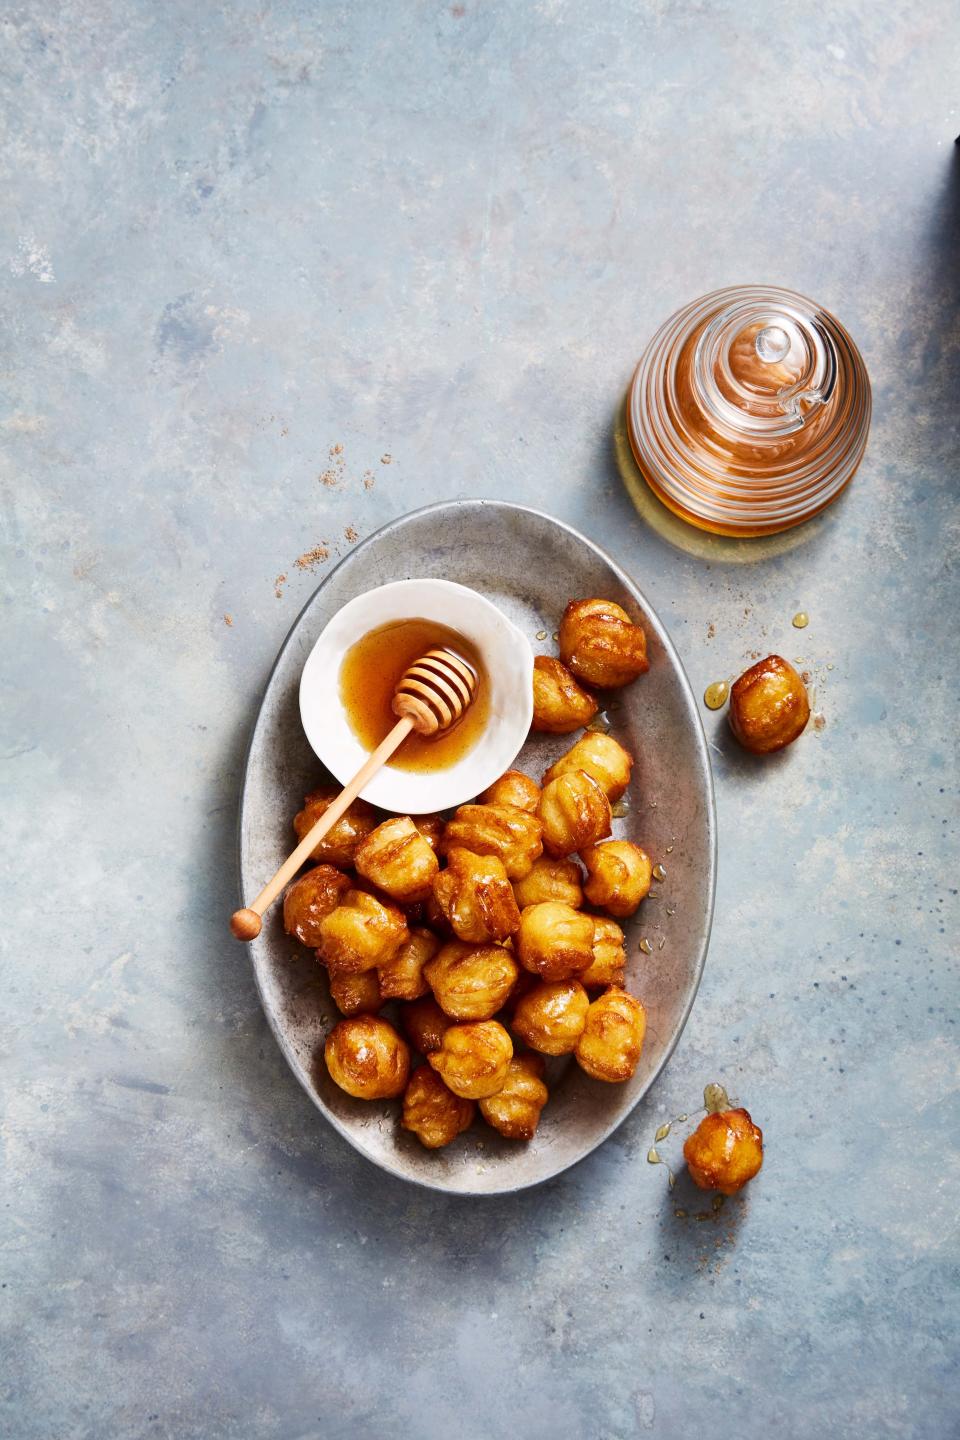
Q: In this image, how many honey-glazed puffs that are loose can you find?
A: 2